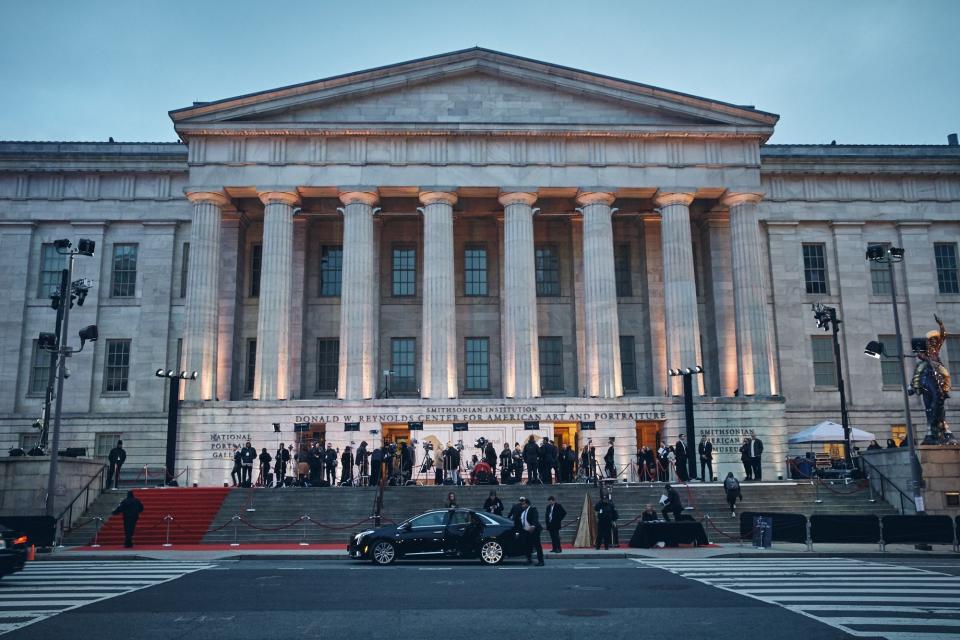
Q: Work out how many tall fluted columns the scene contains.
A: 8